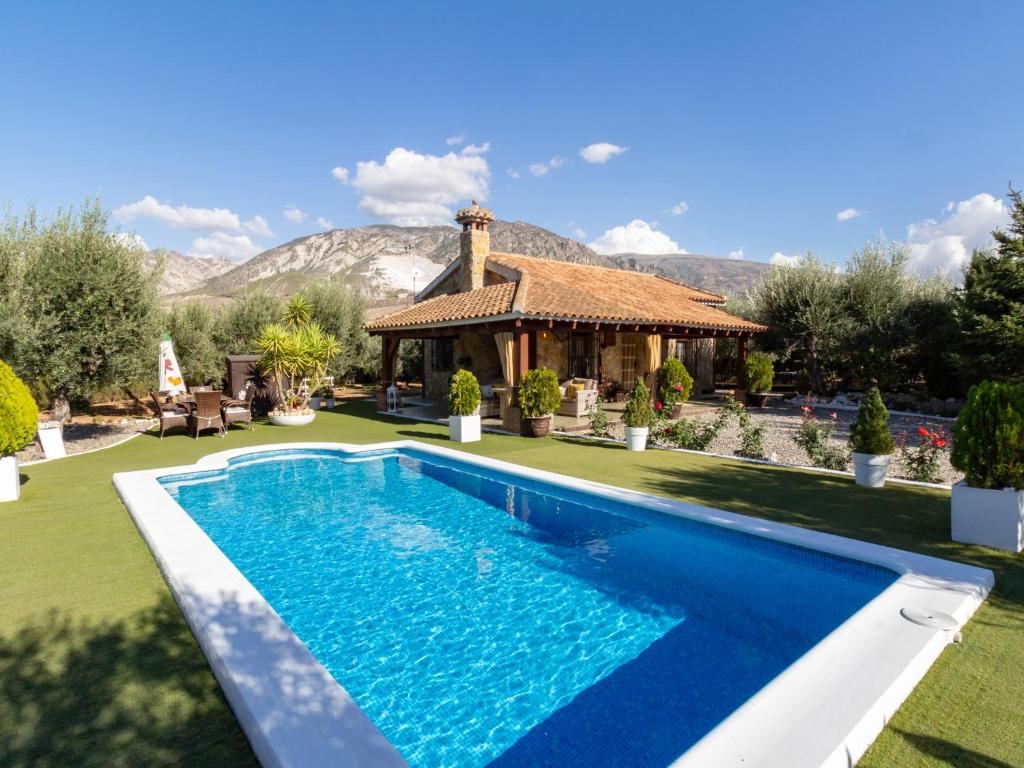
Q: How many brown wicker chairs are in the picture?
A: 4